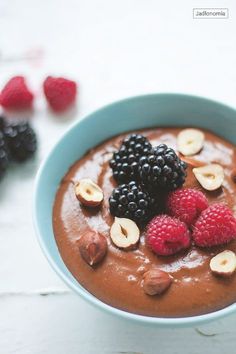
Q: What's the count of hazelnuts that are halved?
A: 5